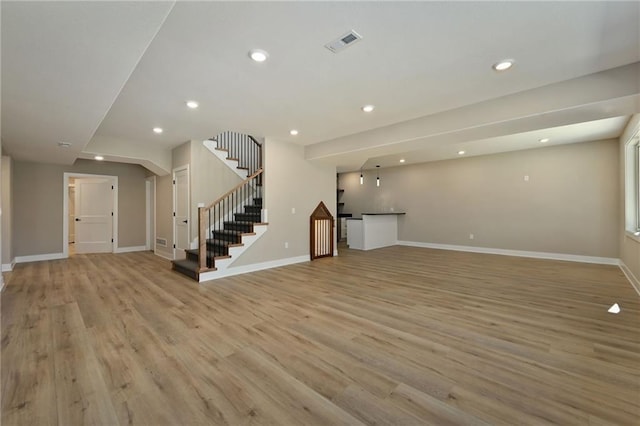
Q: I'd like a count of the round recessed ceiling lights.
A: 10